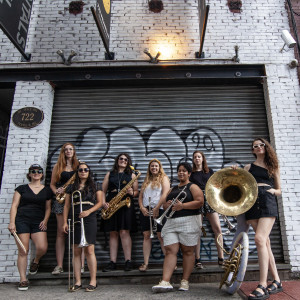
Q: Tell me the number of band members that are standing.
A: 8